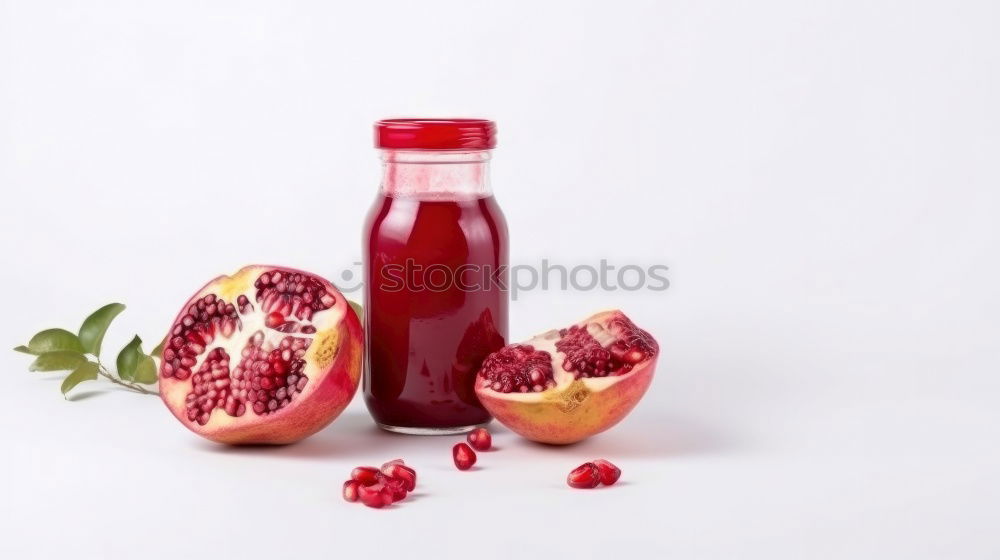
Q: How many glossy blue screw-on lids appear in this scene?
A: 0